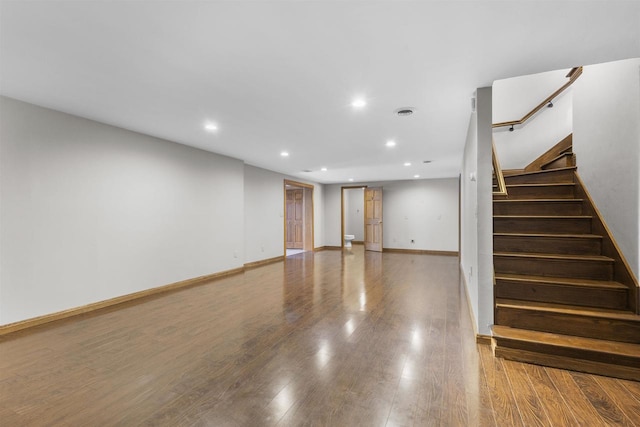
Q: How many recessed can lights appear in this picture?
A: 8